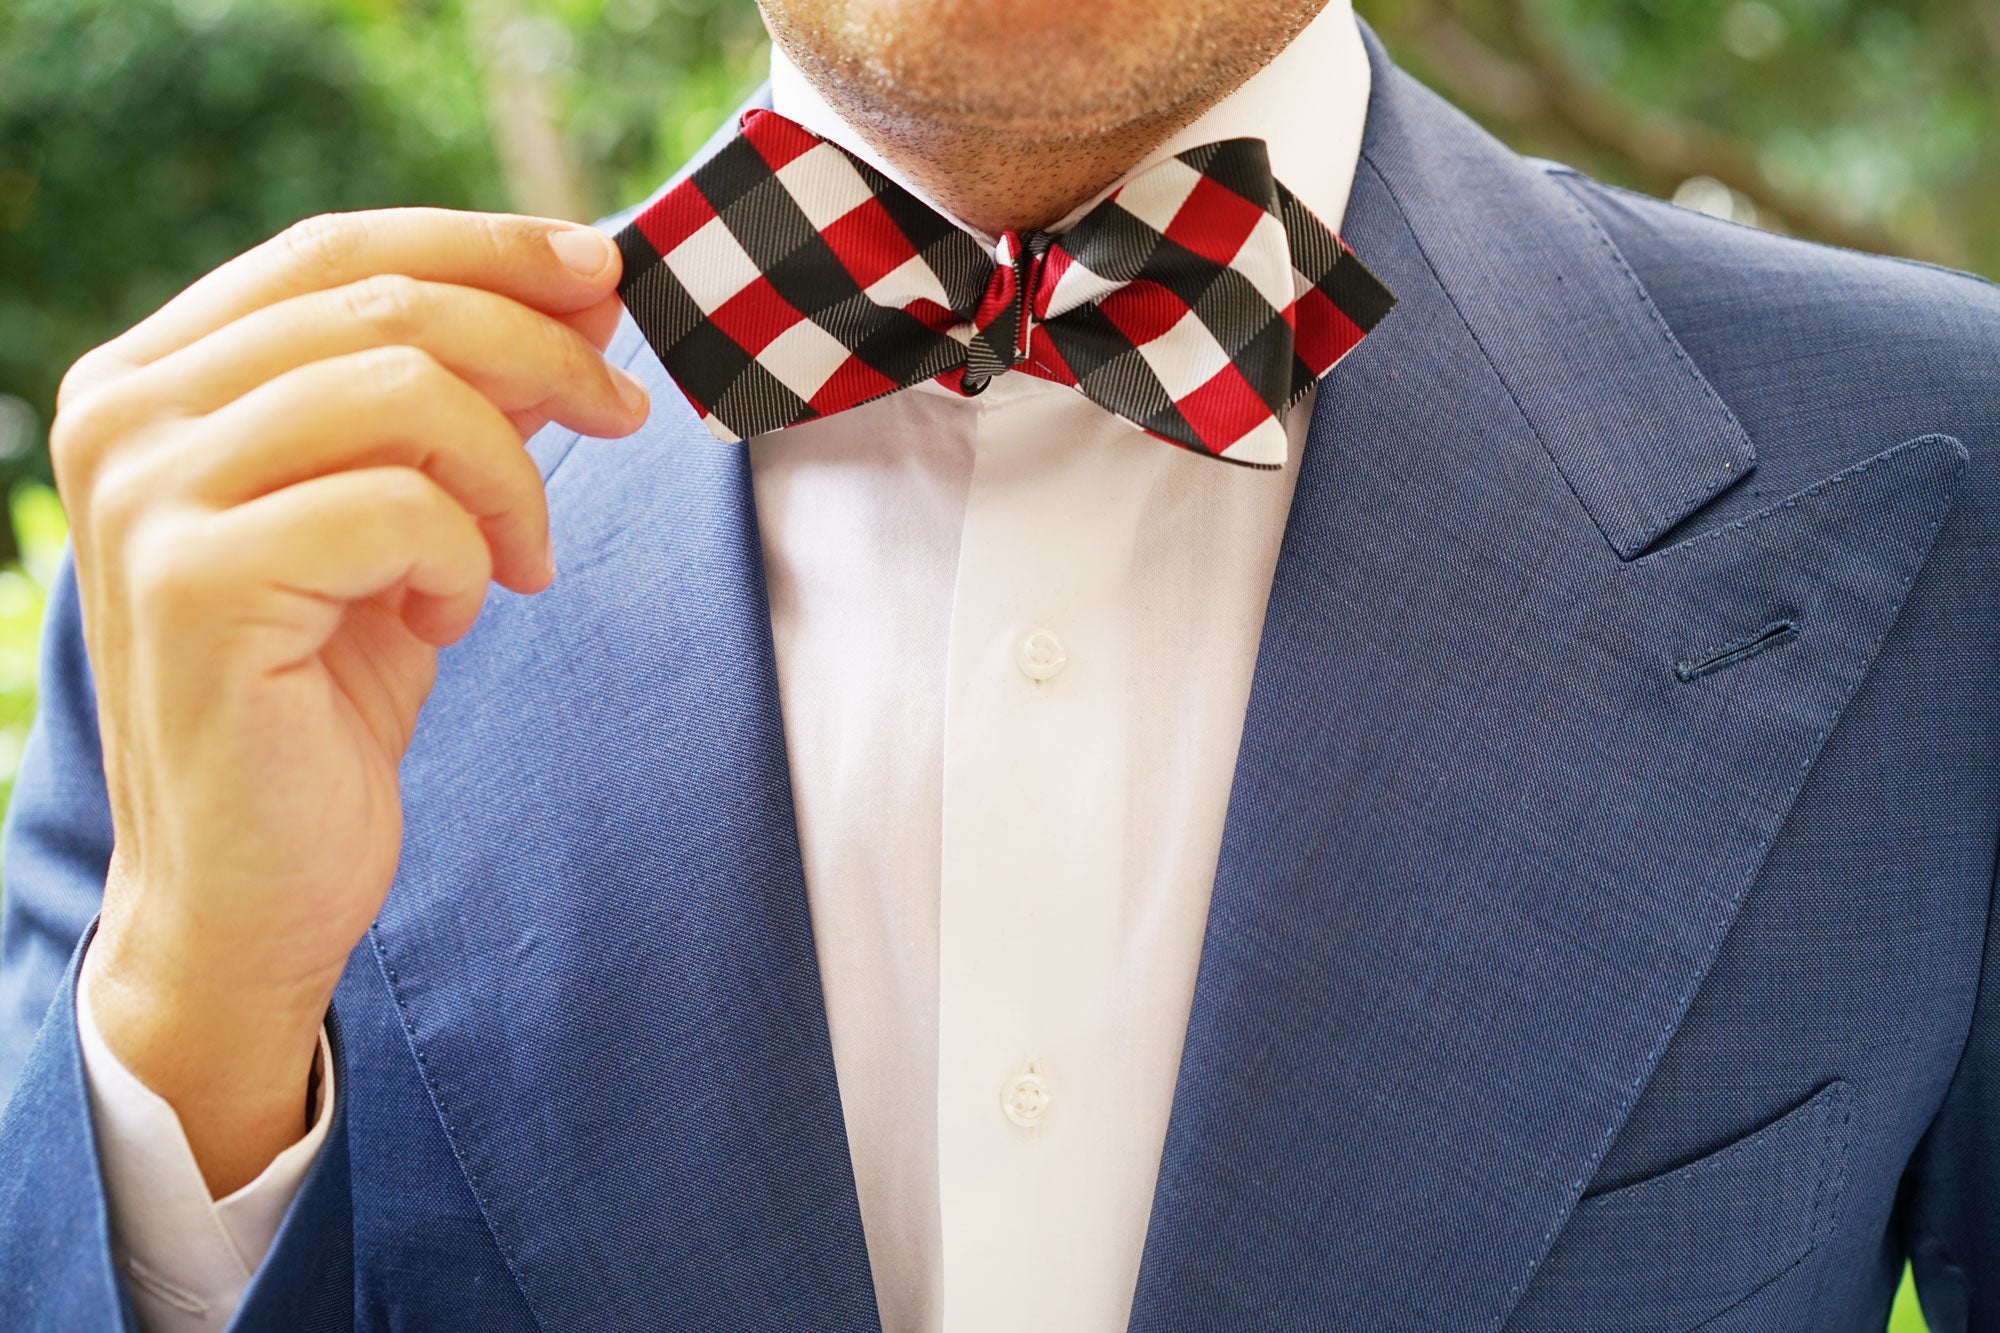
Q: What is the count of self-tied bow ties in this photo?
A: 1